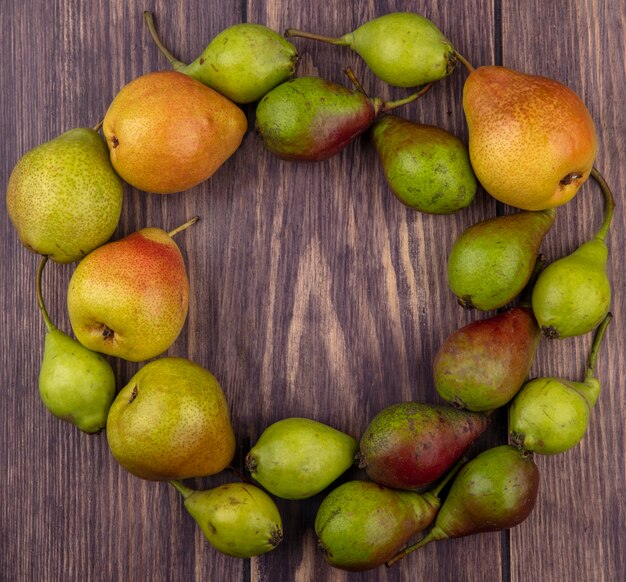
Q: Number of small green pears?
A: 7